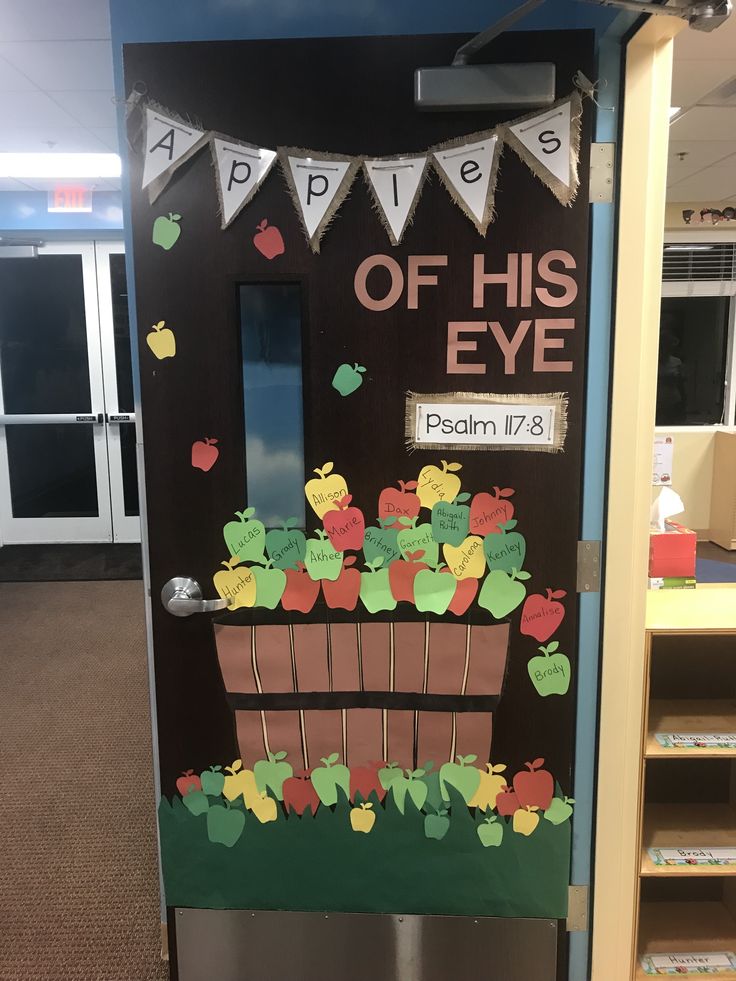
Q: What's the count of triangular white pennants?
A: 6